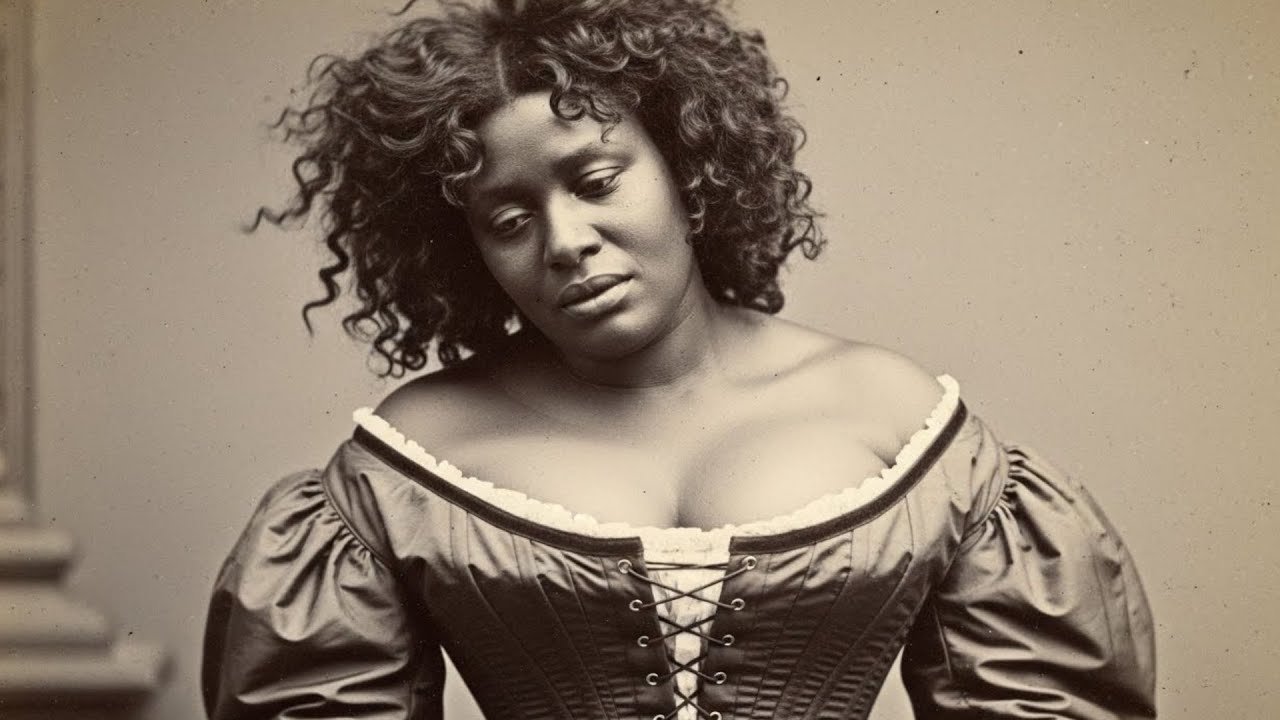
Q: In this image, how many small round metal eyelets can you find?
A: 10